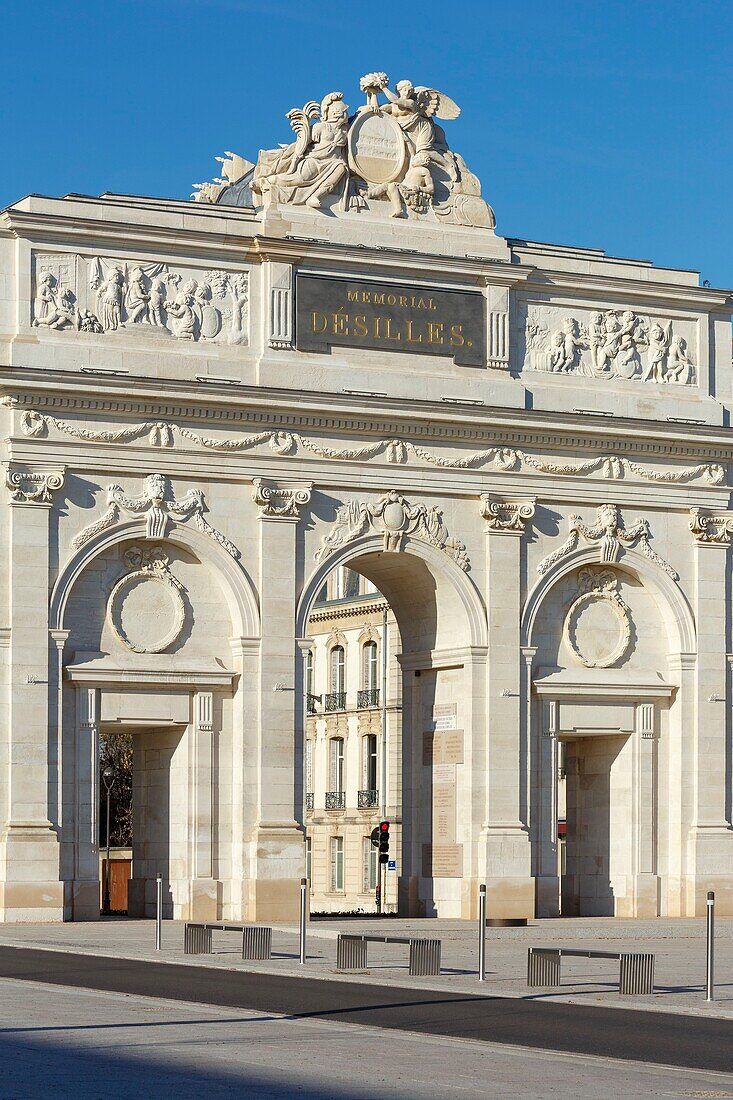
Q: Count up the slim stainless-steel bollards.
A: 4